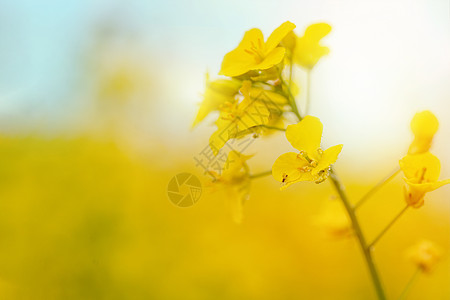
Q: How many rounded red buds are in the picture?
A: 0